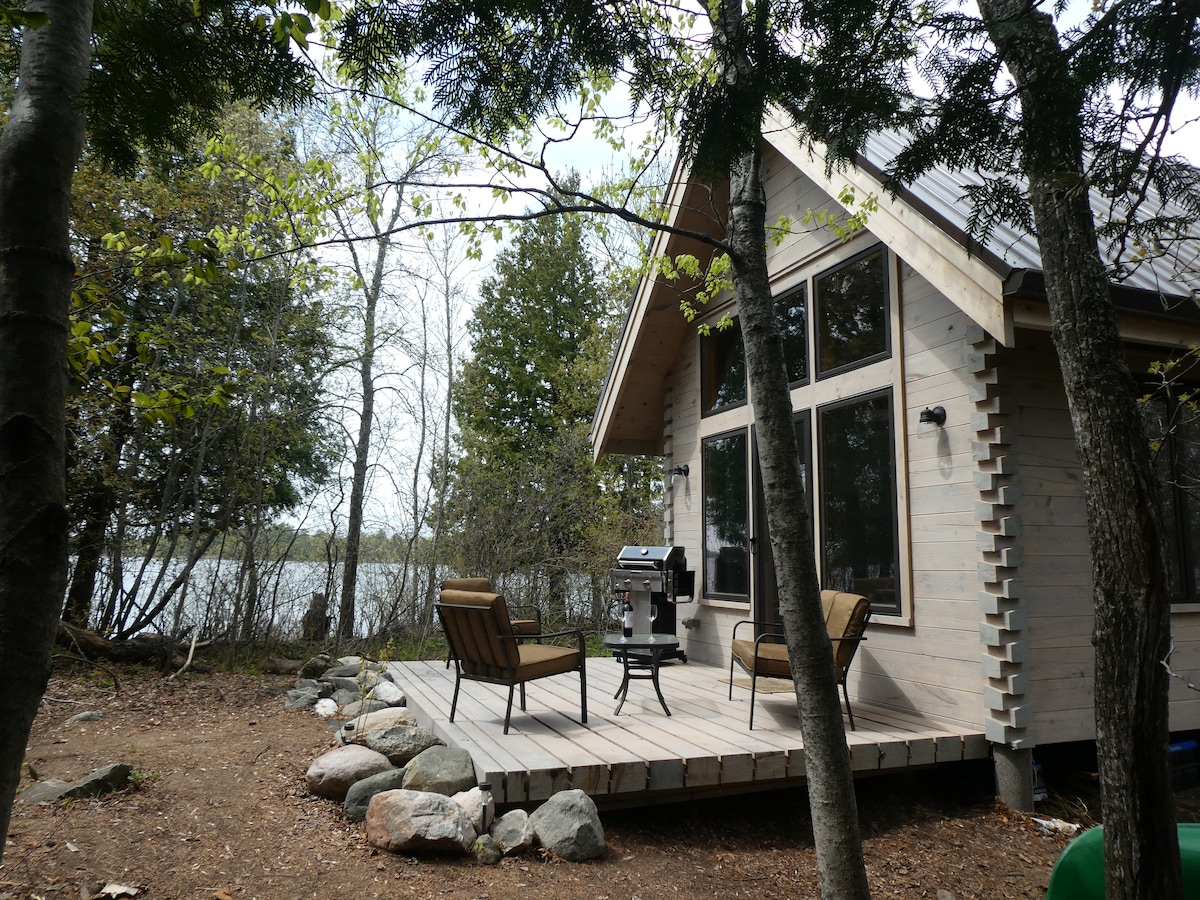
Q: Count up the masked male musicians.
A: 0